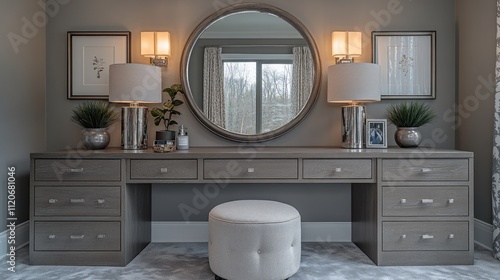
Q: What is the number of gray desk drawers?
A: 9